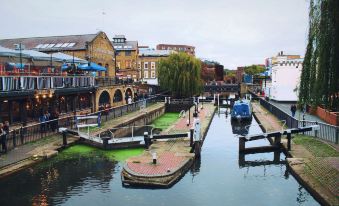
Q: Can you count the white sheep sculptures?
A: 0